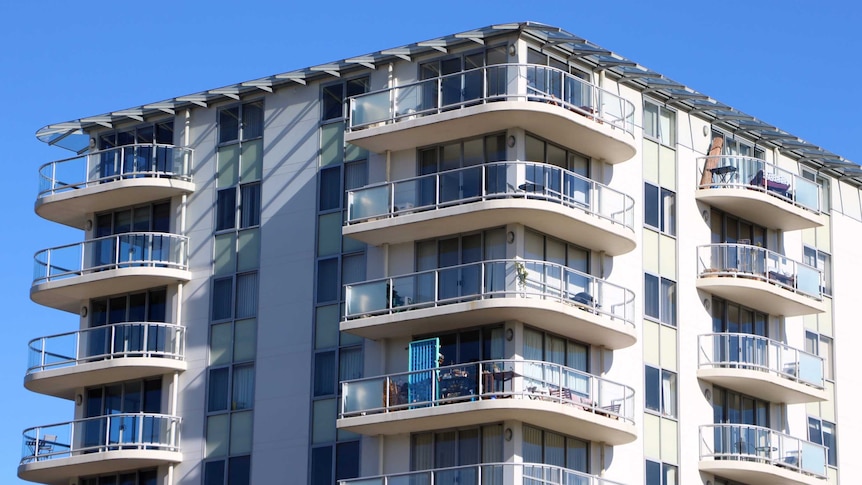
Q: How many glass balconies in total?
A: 13